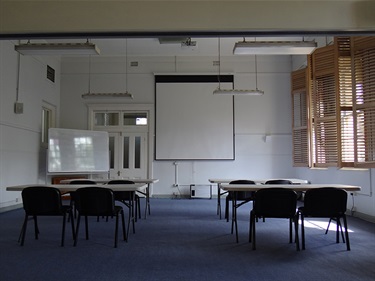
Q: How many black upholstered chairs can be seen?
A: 8